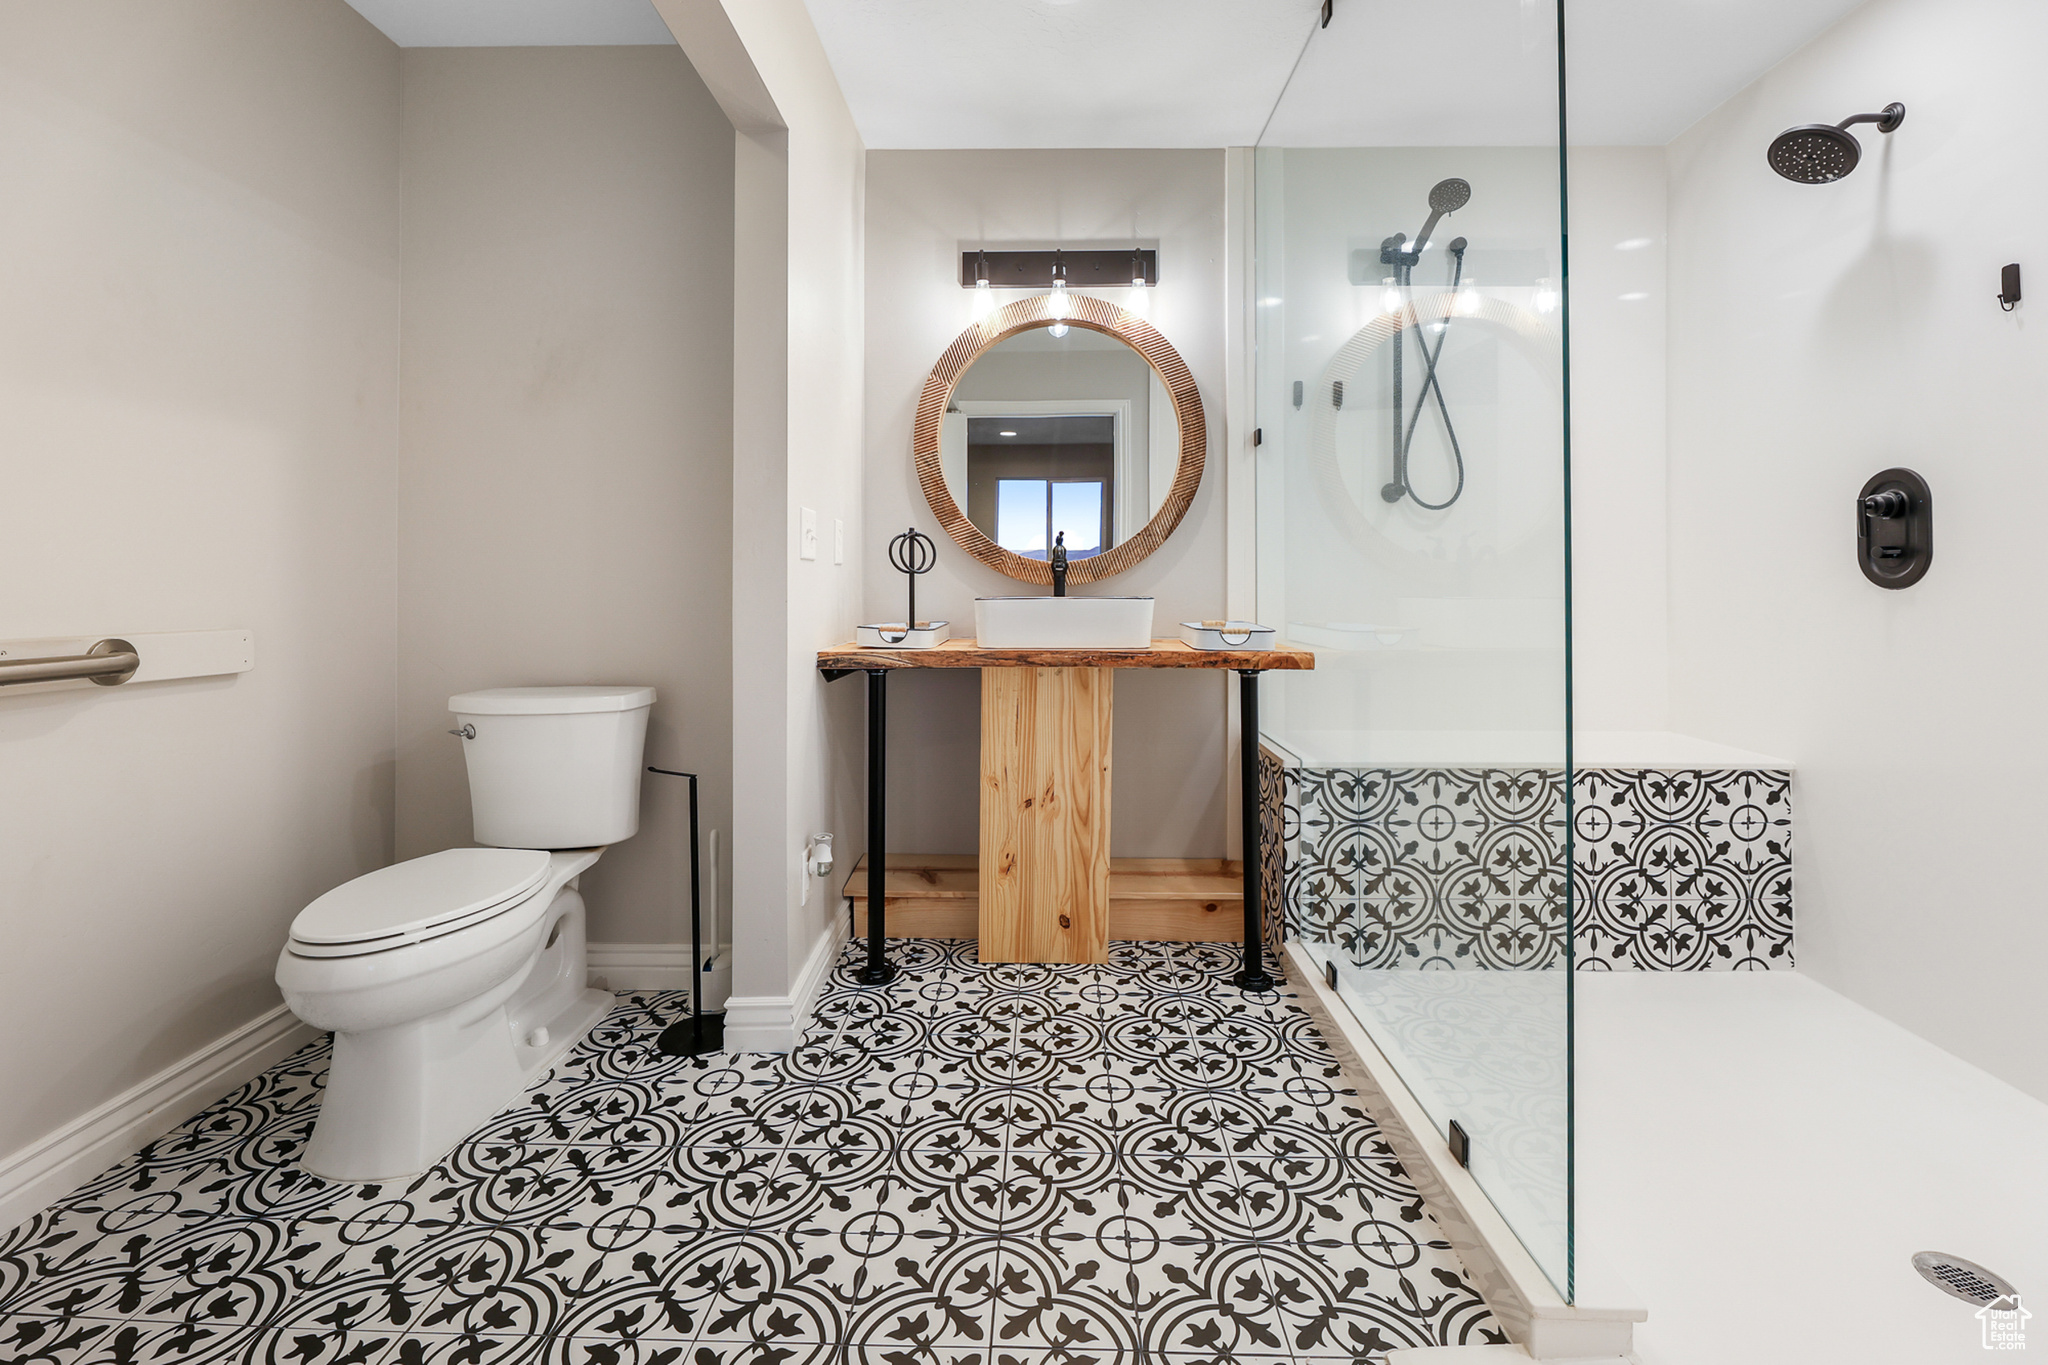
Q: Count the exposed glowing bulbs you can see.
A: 3